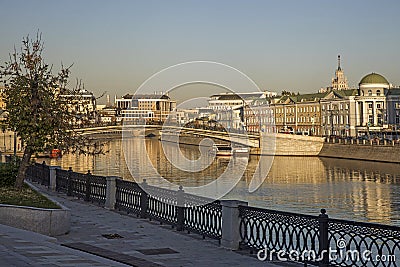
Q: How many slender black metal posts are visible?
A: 6